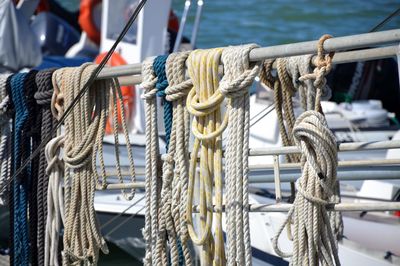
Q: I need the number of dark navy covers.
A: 1